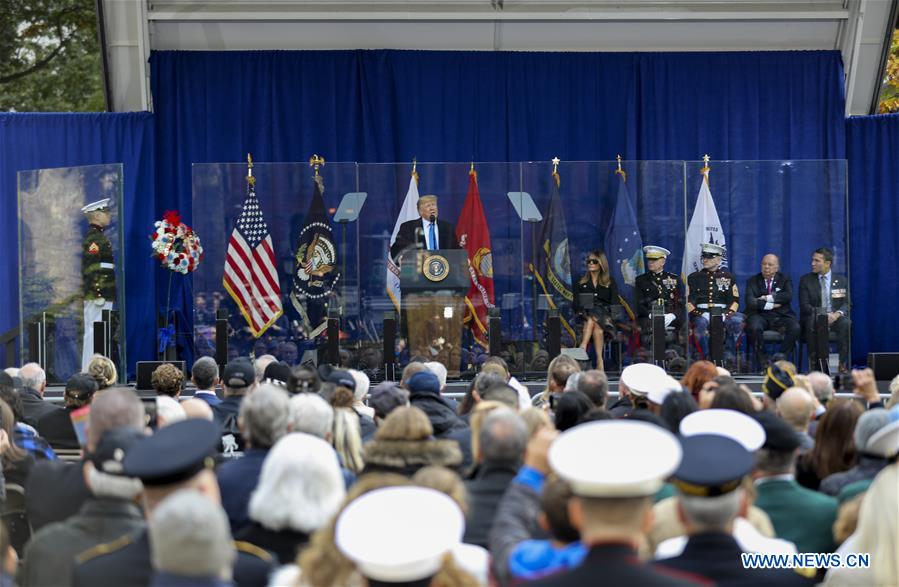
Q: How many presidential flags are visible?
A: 1